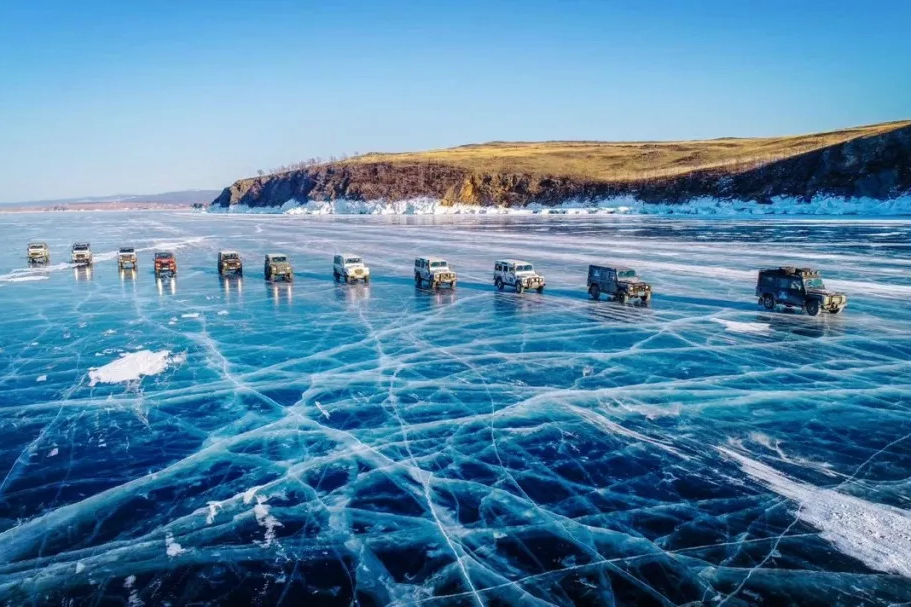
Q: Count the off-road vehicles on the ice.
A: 11